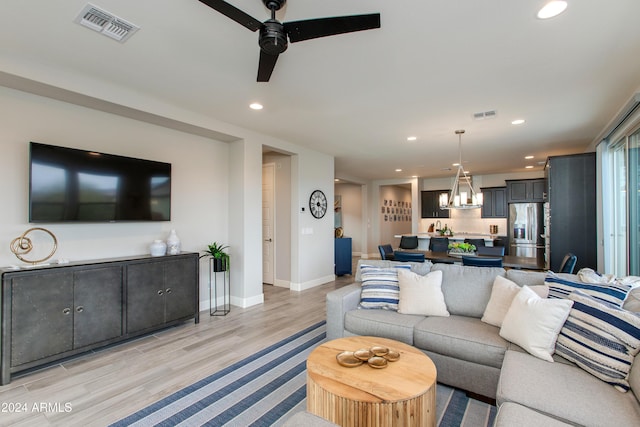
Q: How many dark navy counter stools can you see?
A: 3